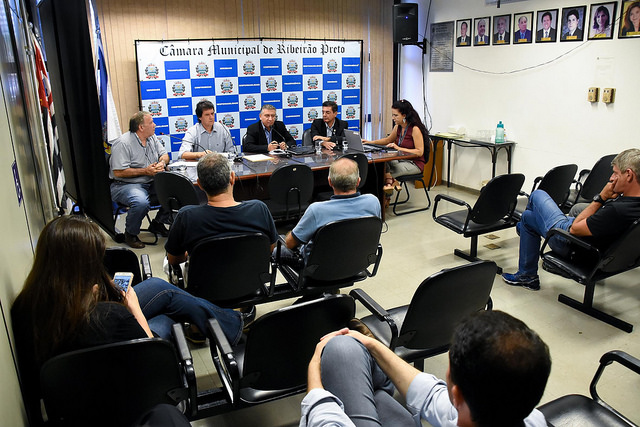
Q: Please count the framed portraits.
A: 8